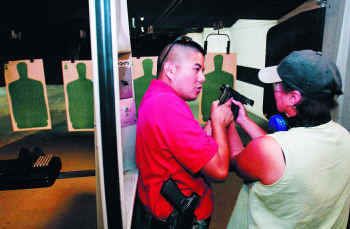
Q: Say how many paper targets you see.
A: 4